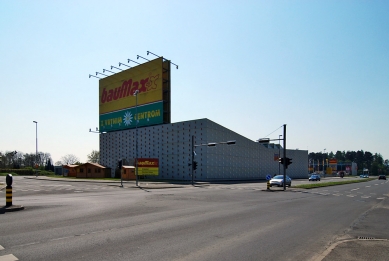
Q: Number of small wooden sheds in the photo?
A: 3